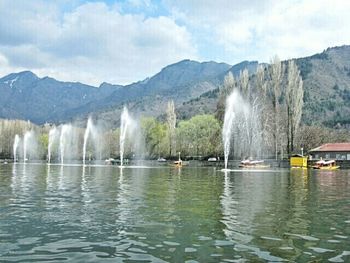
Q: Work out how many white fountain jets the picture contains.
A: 7